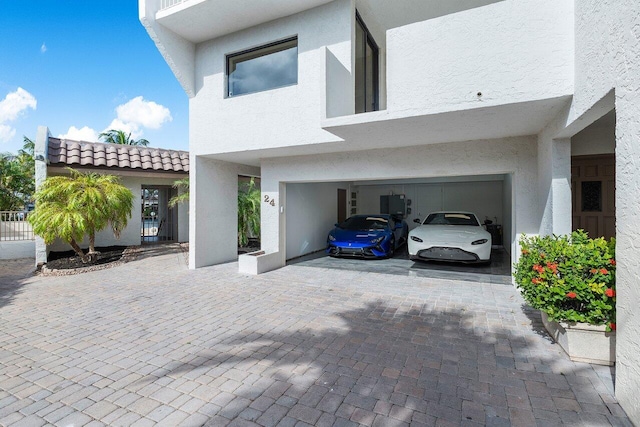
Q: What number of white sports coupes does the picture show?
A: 1